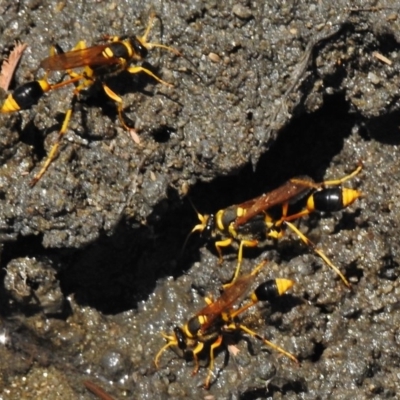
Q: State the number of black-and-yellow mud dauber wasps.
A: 3